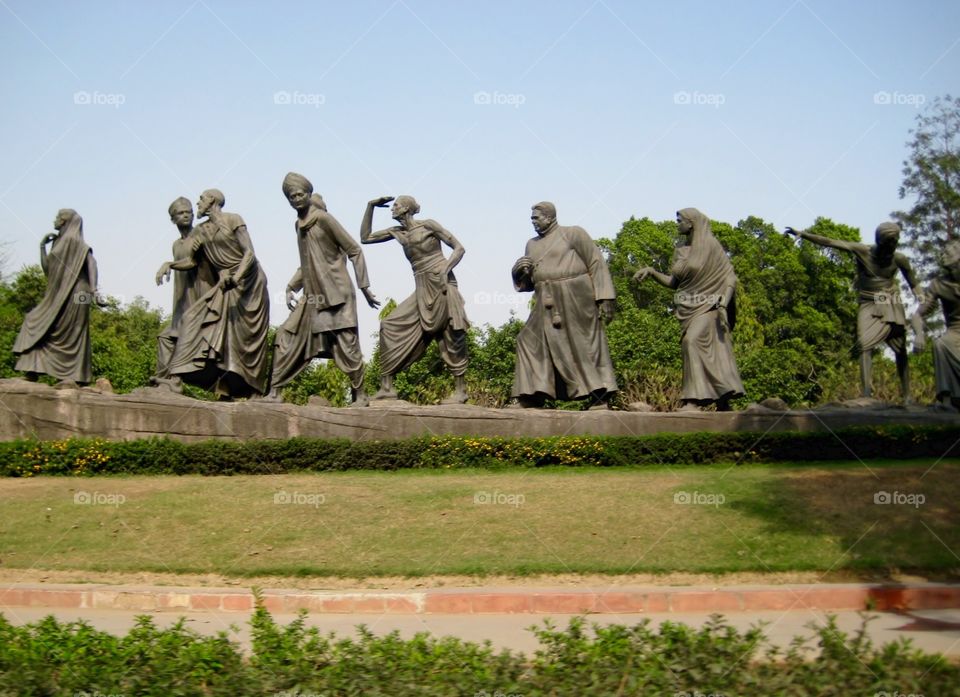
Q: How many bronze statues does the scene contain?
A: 9